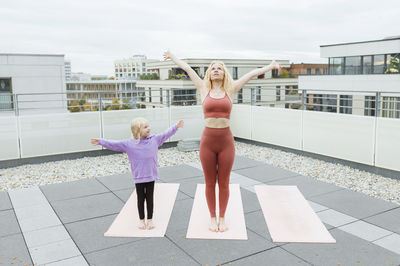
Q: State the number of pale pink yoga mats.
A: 3